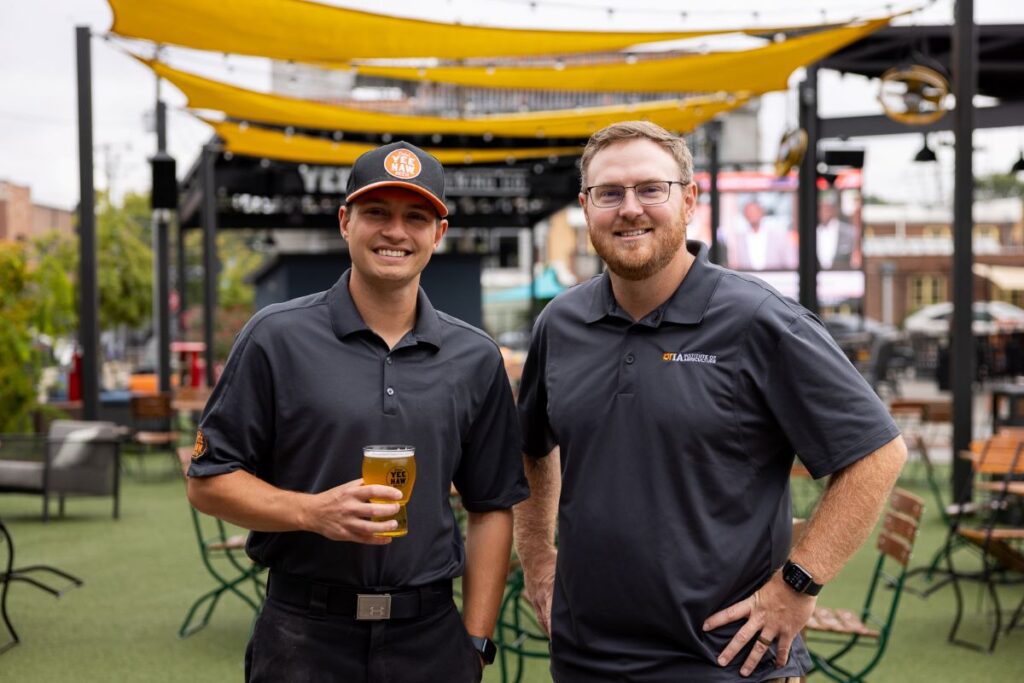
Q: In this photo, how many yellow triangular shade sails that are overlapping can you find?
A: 4